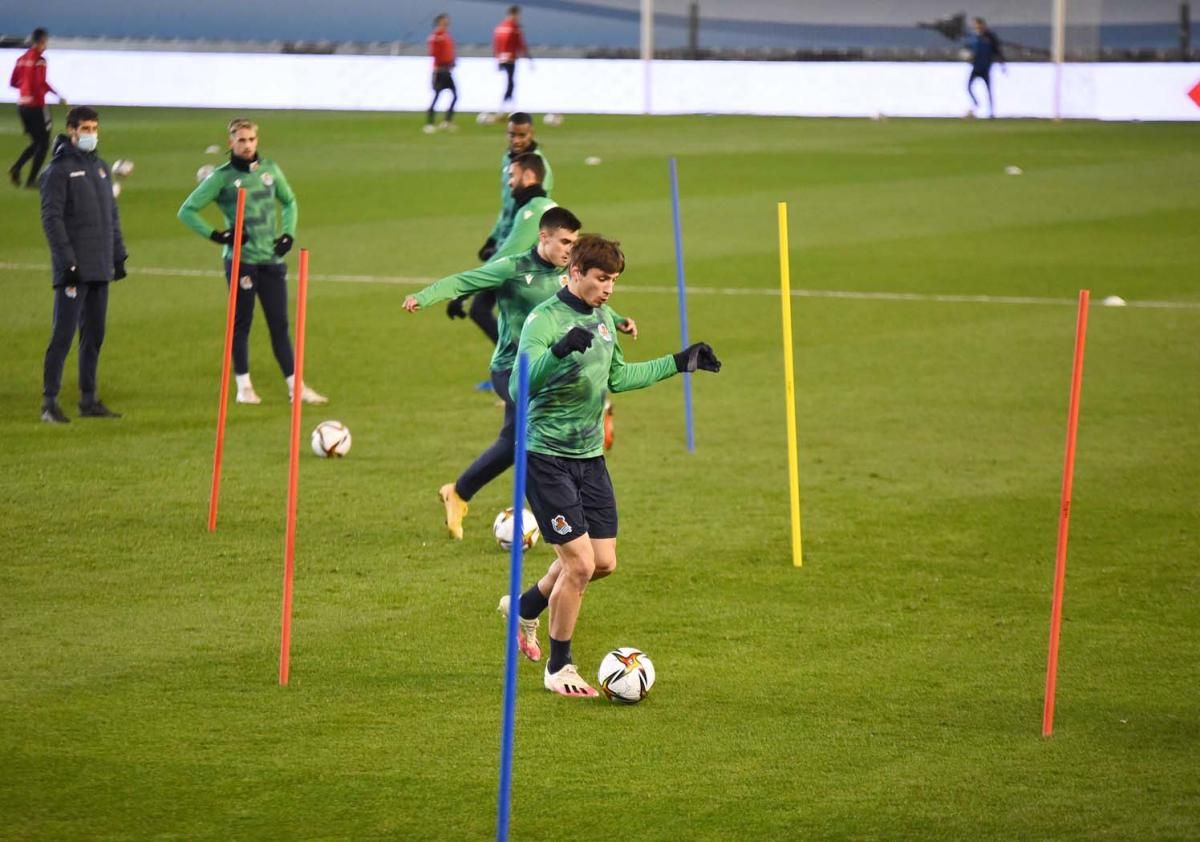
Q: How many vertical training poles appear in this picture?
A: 6